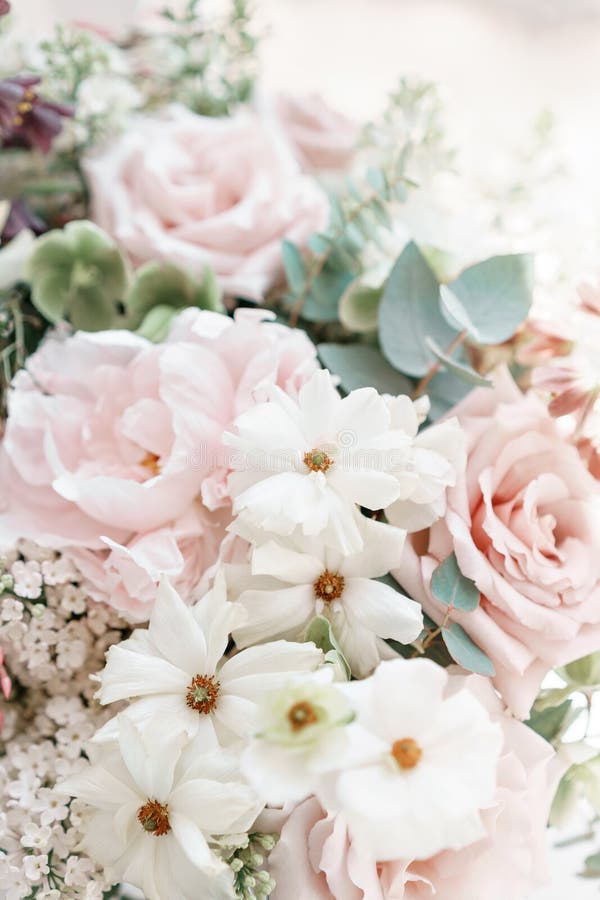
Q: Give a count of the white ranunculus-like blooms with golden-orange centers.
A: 6